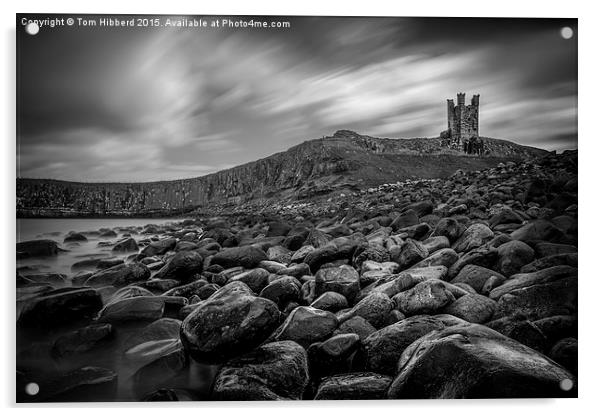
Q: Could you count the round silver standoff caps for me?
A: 4